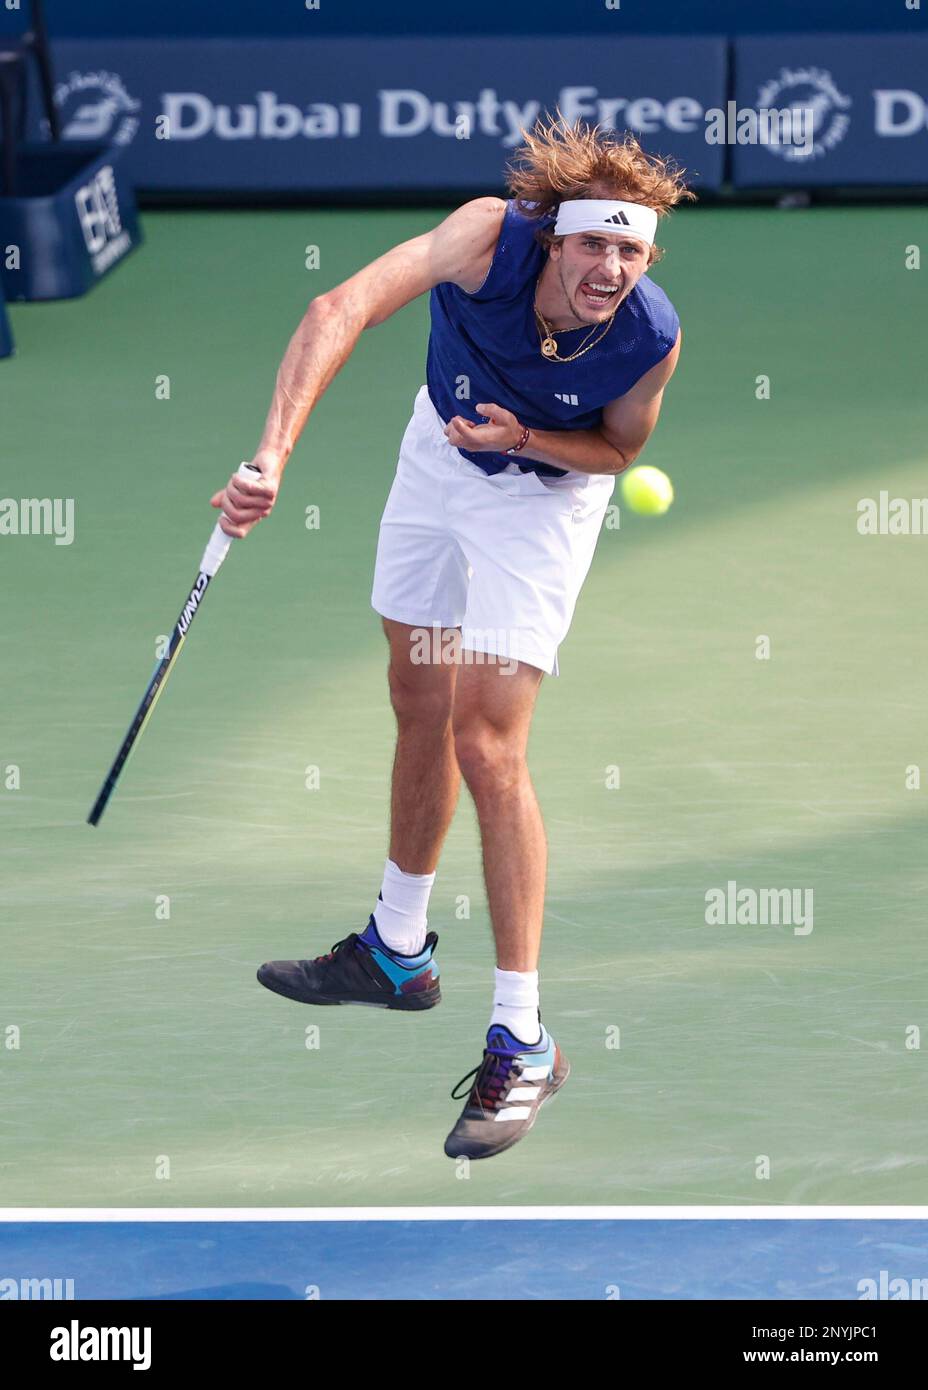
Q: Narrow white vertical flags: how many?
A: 0